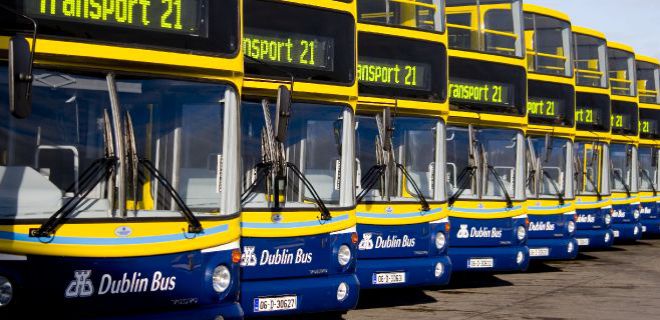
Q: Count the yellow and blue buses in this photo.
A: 8